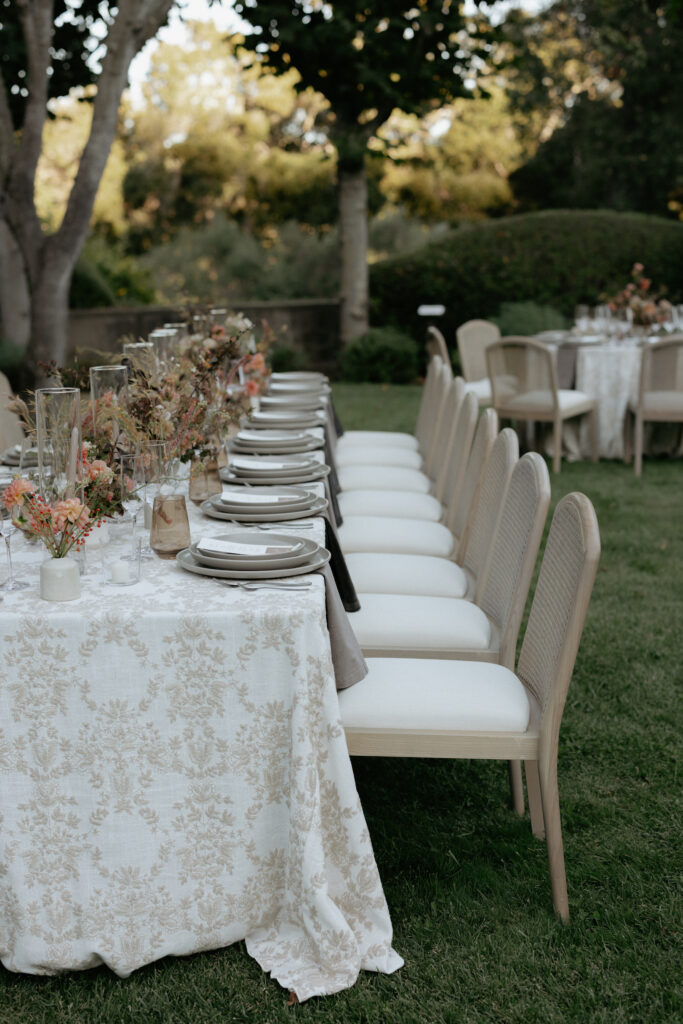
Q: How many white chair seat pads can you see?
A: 11